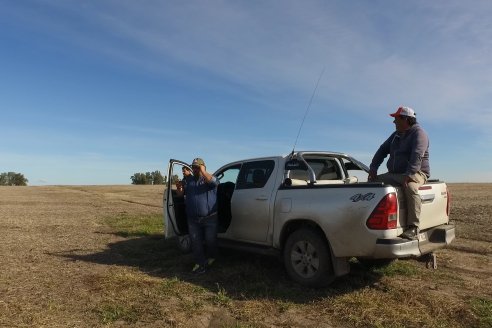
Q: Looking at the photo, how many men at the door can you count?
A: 2